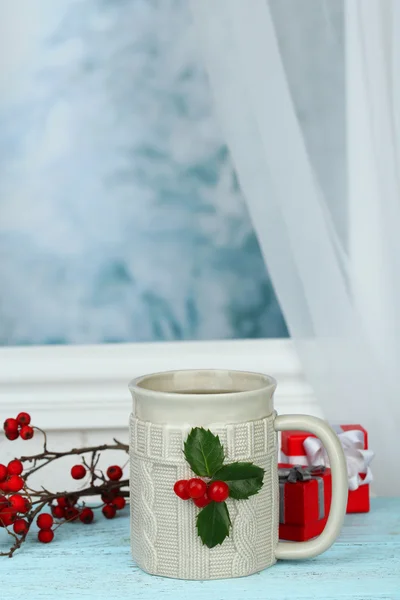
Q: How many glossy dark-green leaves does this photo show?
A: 3